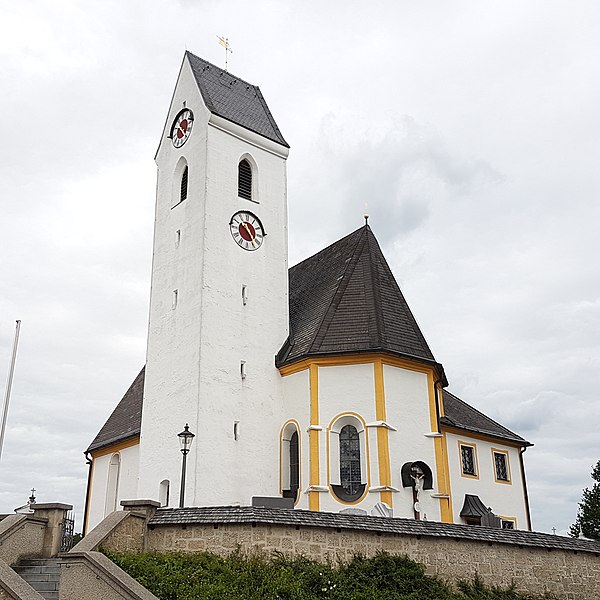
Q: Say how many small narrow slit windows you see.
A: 5